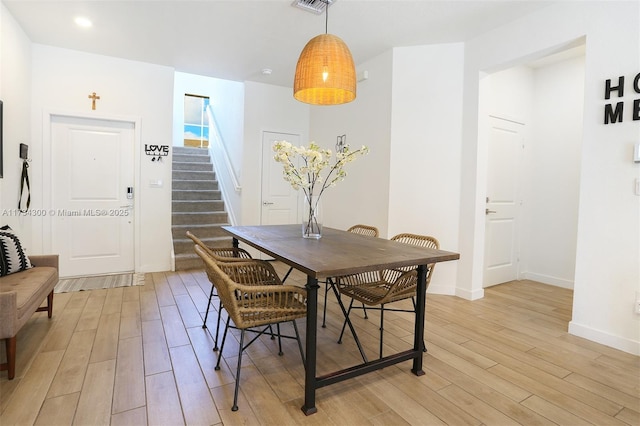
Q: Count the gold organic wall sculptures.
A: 0